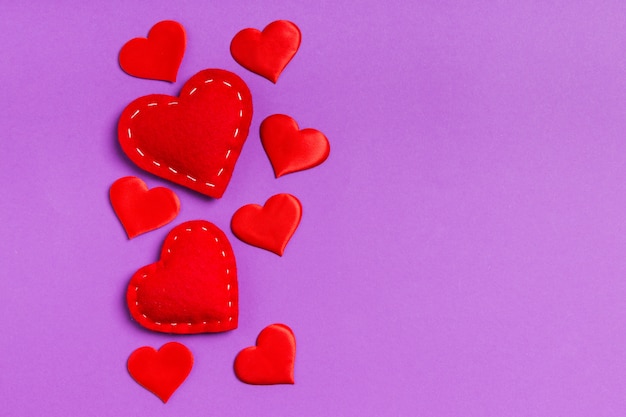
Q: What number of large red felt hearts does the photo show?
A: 2